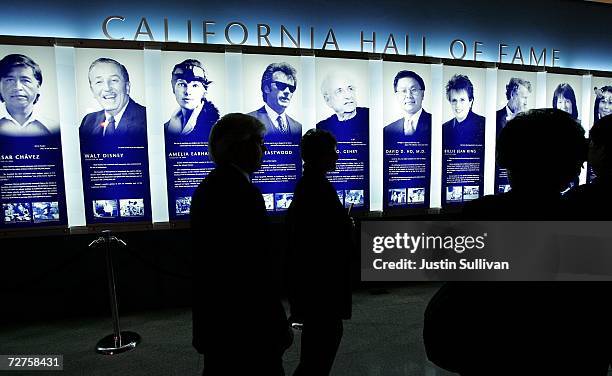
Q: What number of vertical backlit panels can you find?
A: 10